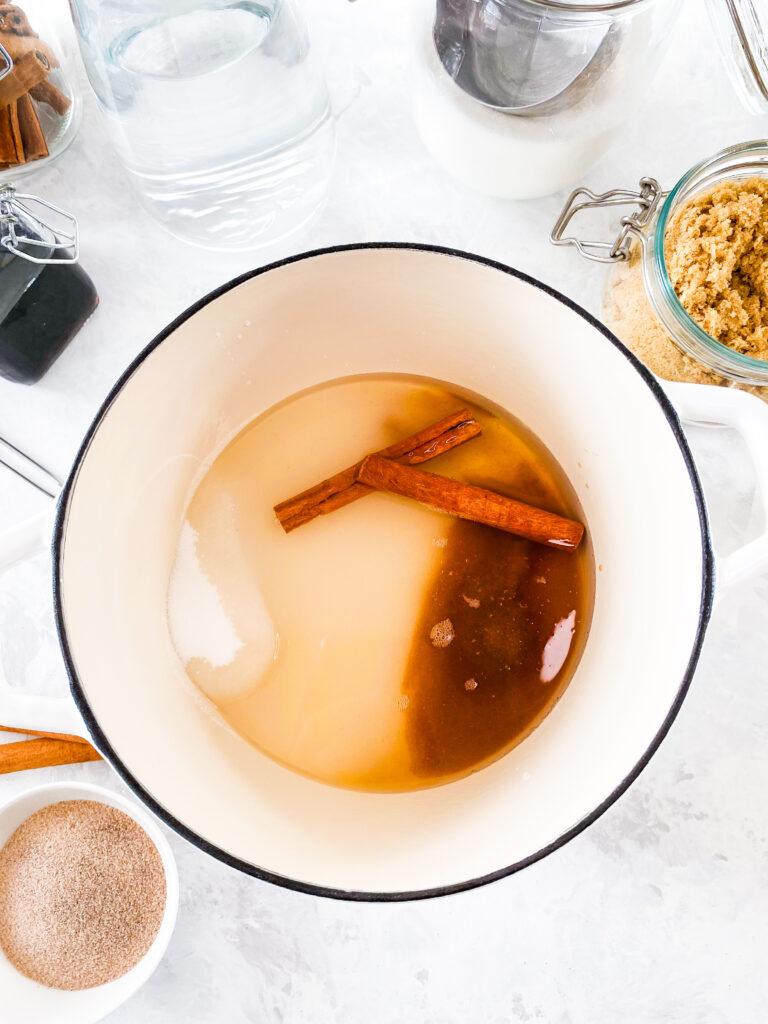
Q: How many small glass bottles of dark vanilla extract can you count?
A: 1